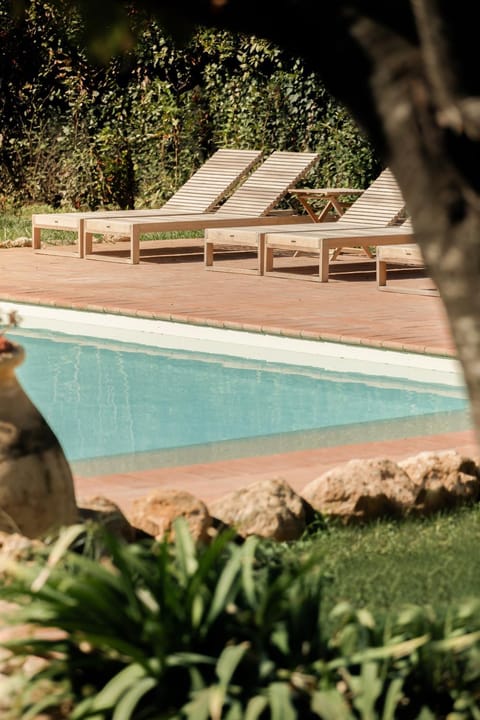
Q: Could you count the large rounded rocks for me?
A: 5